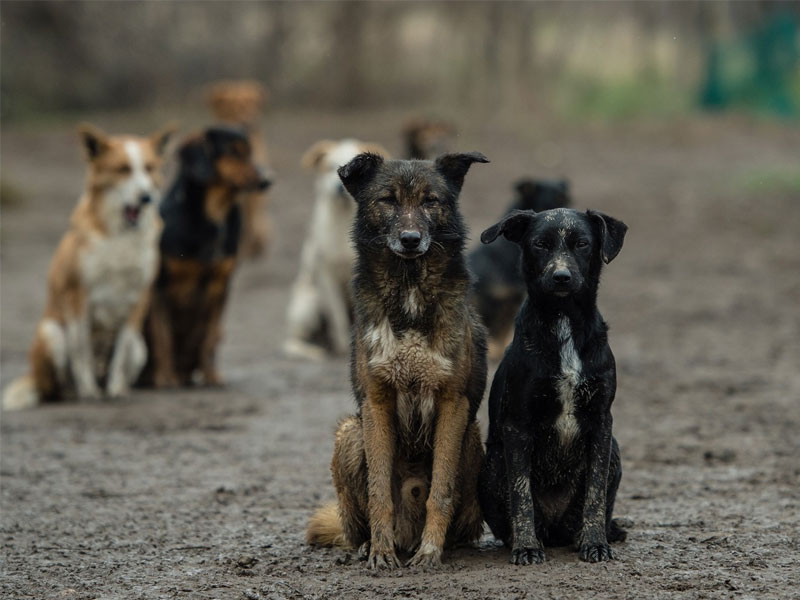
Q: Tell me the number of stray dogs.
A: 8